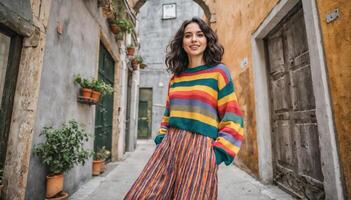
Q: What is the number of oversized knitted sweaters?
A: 1